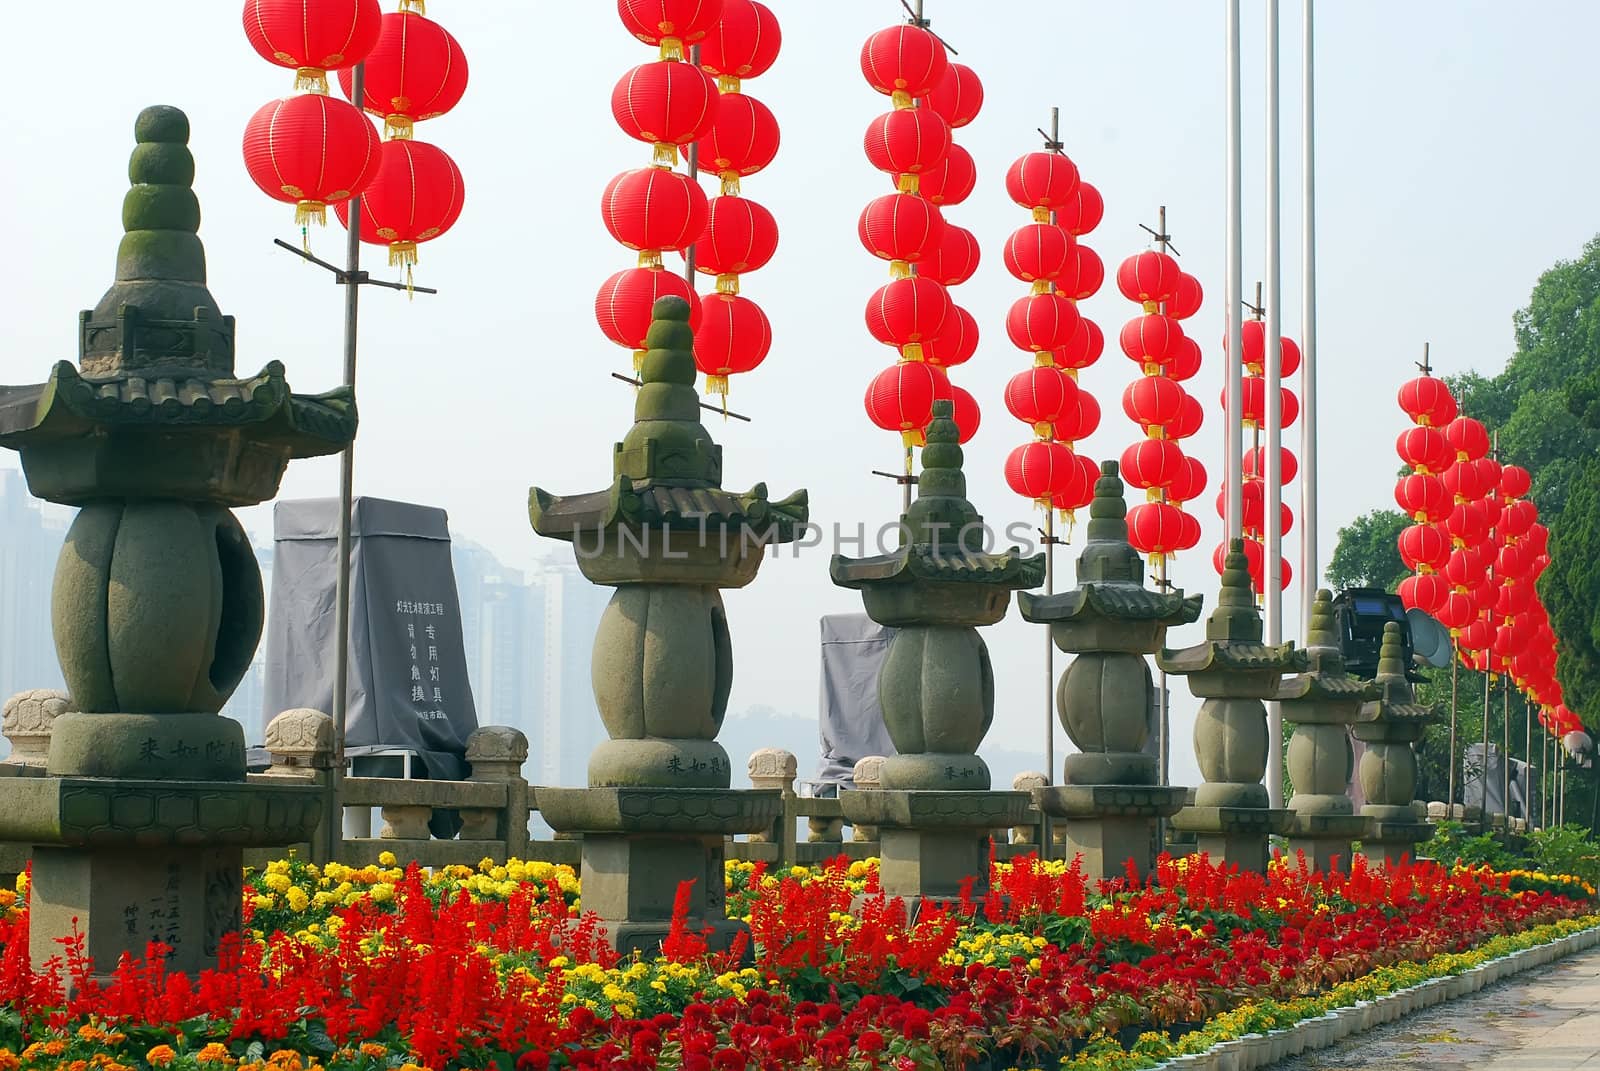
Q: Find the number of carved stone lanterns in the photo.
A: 7